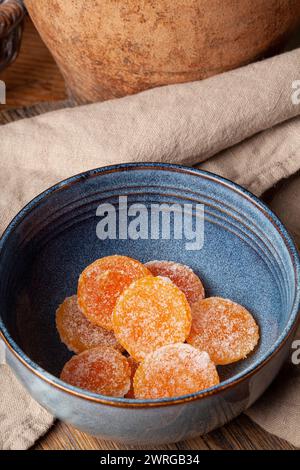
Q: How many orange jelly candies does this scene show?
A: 7